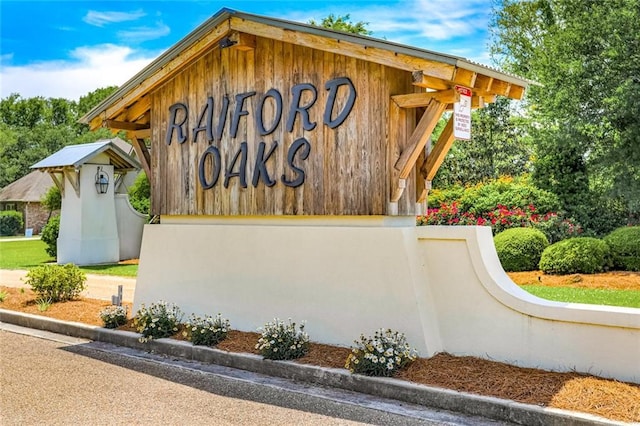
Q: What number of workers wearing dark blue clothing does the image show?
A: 0